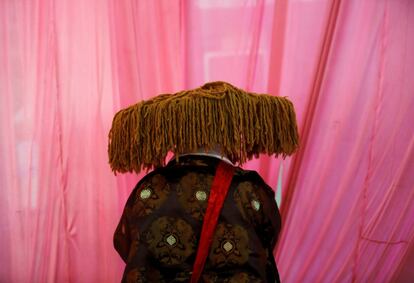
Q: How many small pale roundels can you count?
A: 5